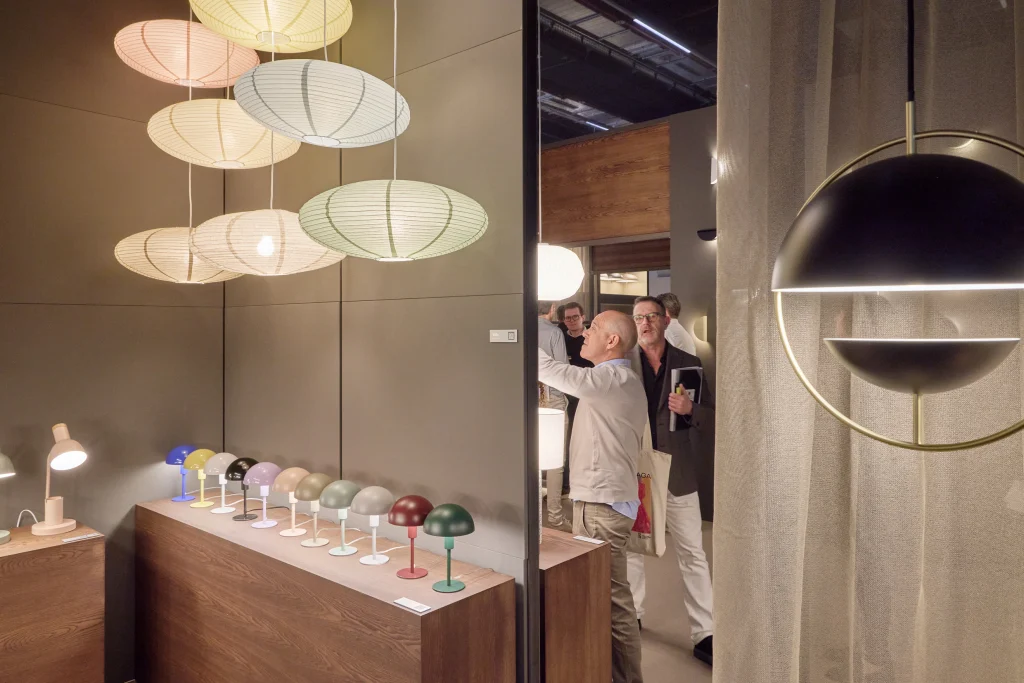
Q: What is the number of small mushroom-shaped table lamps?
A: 11